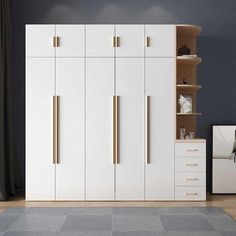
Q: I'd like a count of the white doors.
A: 10